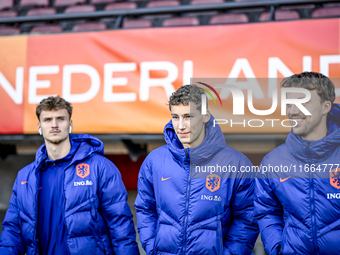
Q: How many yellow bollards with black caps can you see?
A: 0